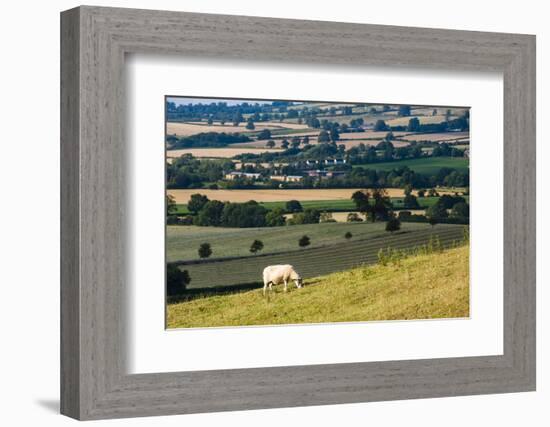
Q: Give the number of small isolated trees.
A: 5